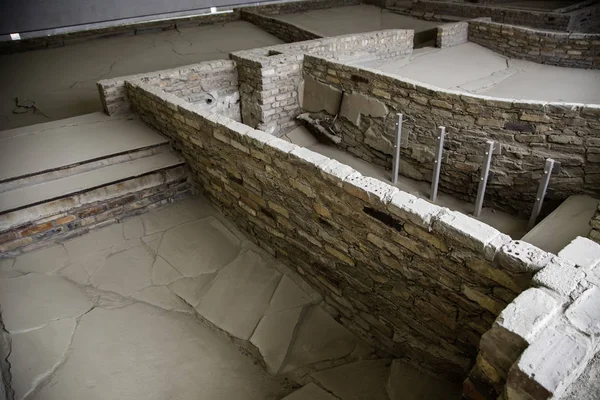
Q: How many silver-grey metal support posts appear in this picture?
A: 4